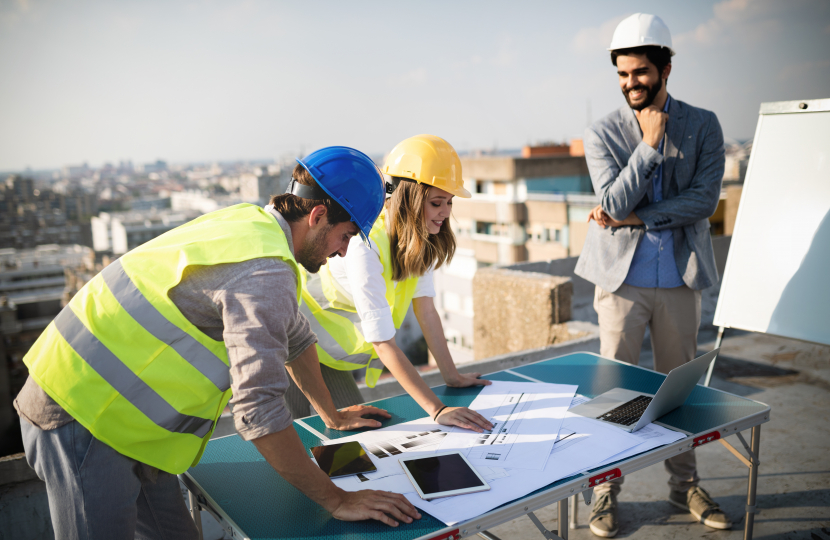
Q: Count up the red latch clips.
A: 3